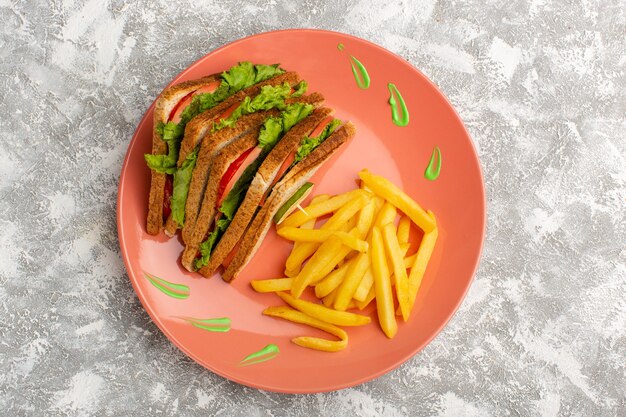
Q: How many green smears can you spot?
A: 6